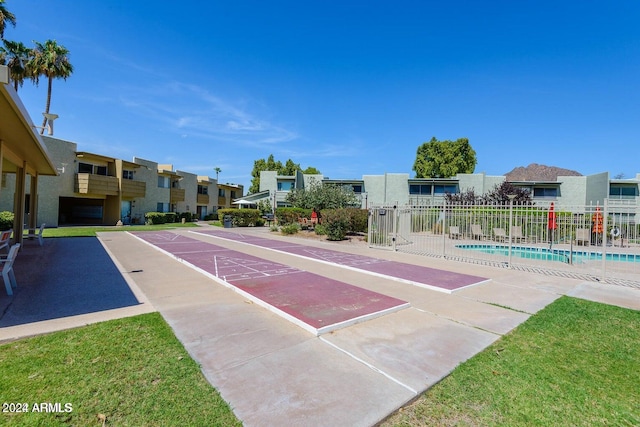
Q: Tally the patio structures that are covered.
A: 1